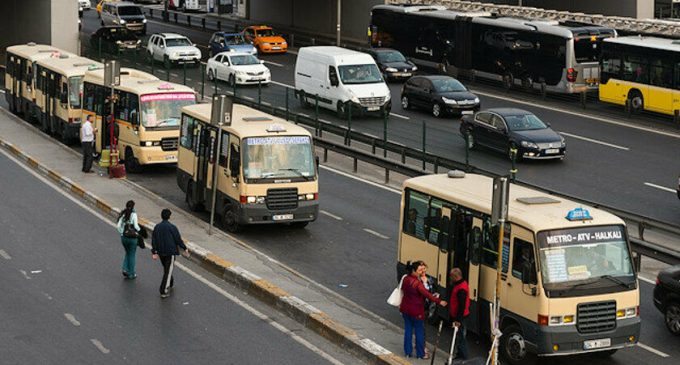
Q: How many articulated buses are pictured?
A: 1